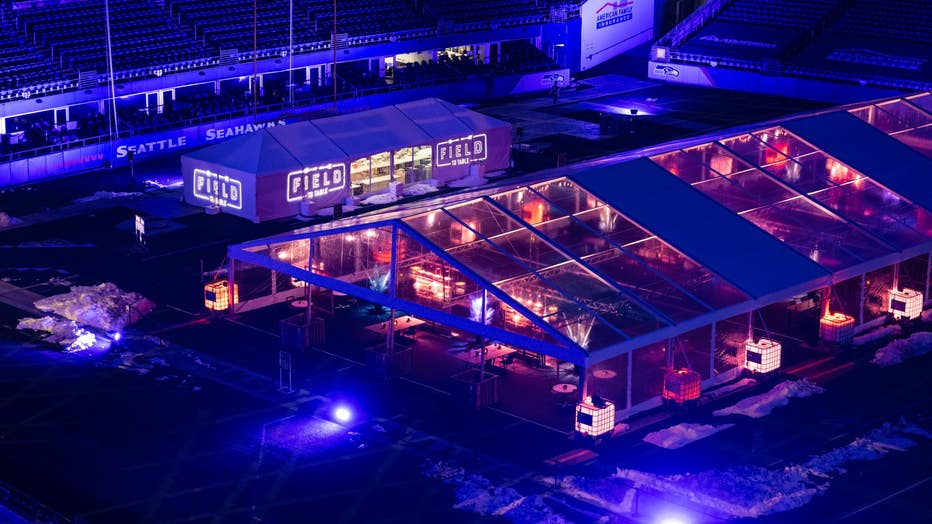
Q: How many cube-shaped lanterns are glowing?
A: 6